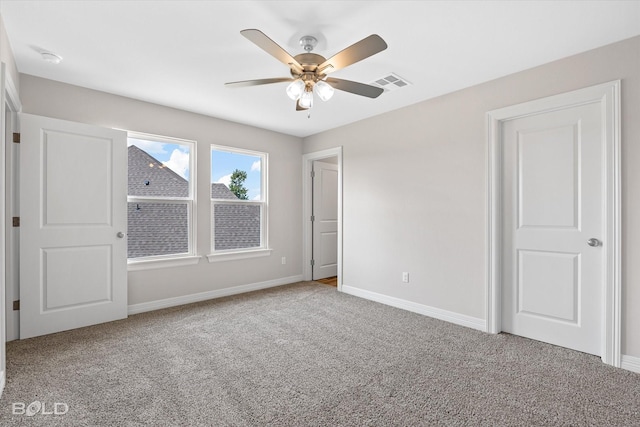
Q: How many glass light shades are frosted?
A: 3